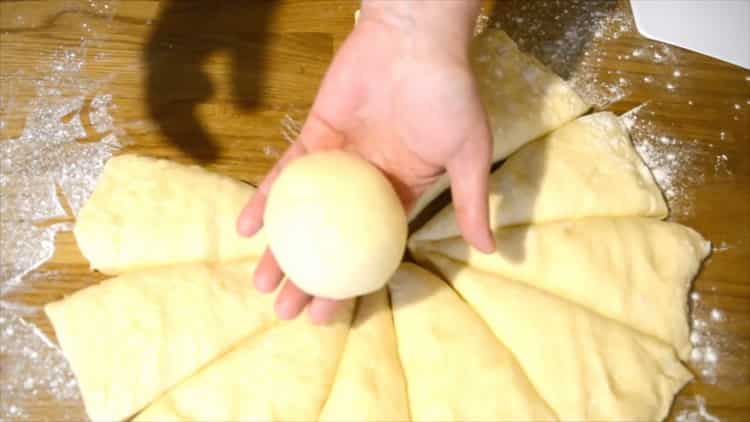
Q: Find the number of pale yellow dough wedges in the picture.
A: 9